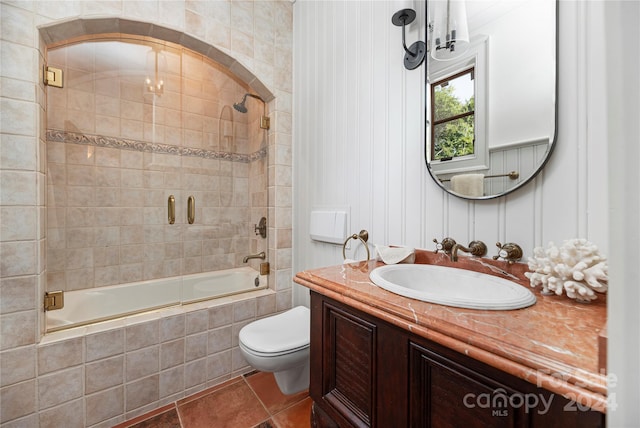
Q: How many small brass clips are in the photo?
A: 4